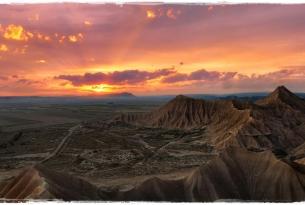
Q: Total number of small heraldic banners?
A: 0